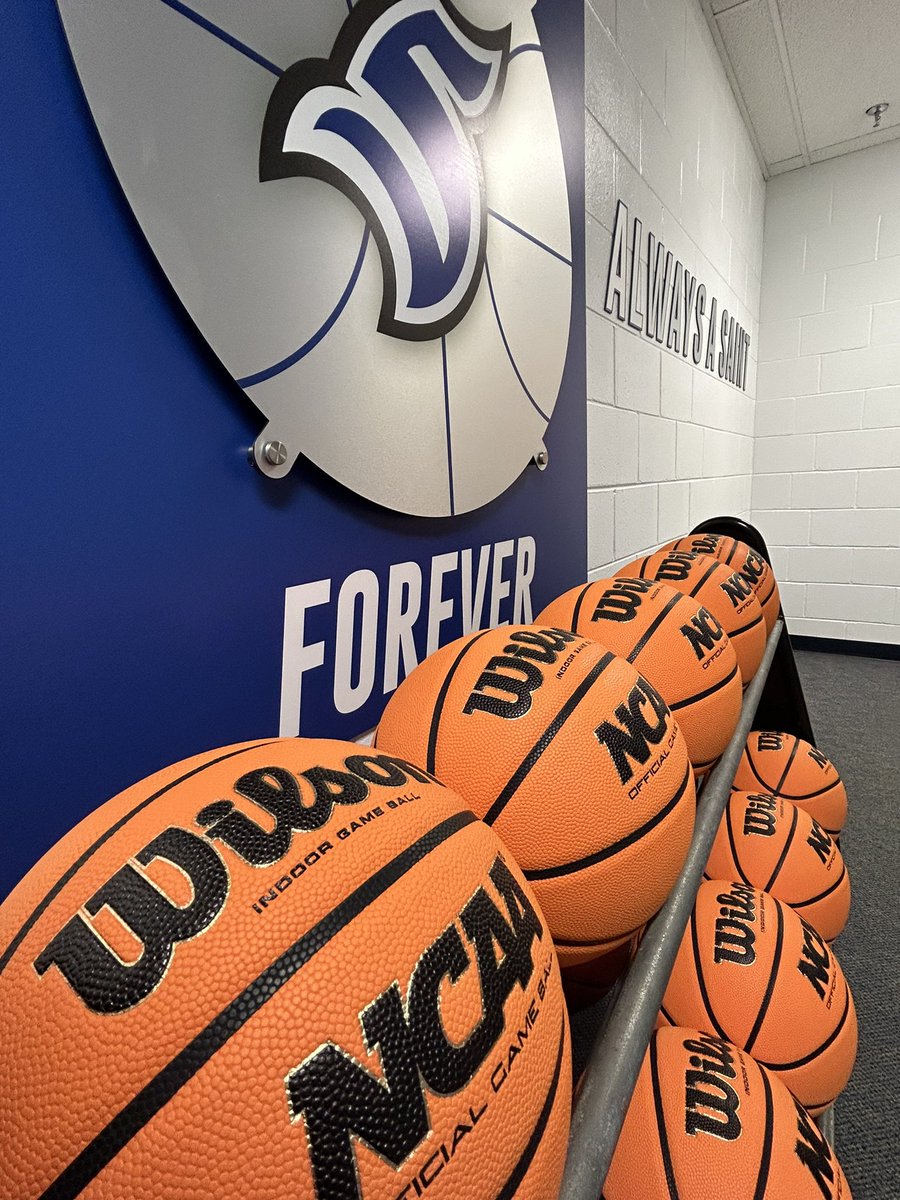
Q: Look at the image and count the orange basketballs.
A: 9